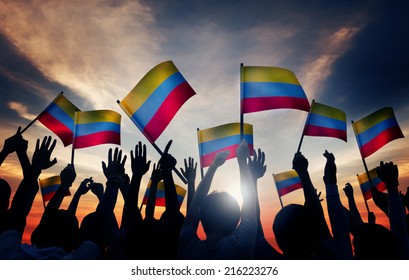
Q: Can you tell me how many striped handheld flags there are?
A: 11